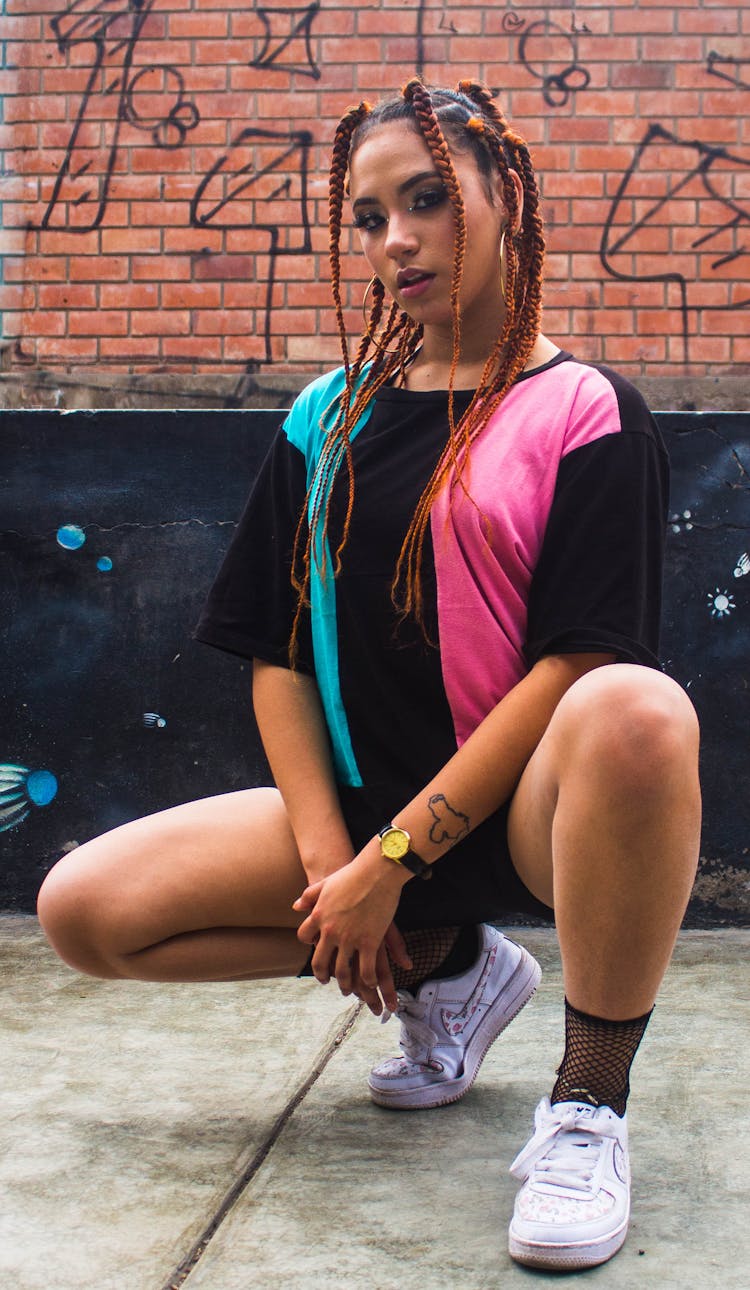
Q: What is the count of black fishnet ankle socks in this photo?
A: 2